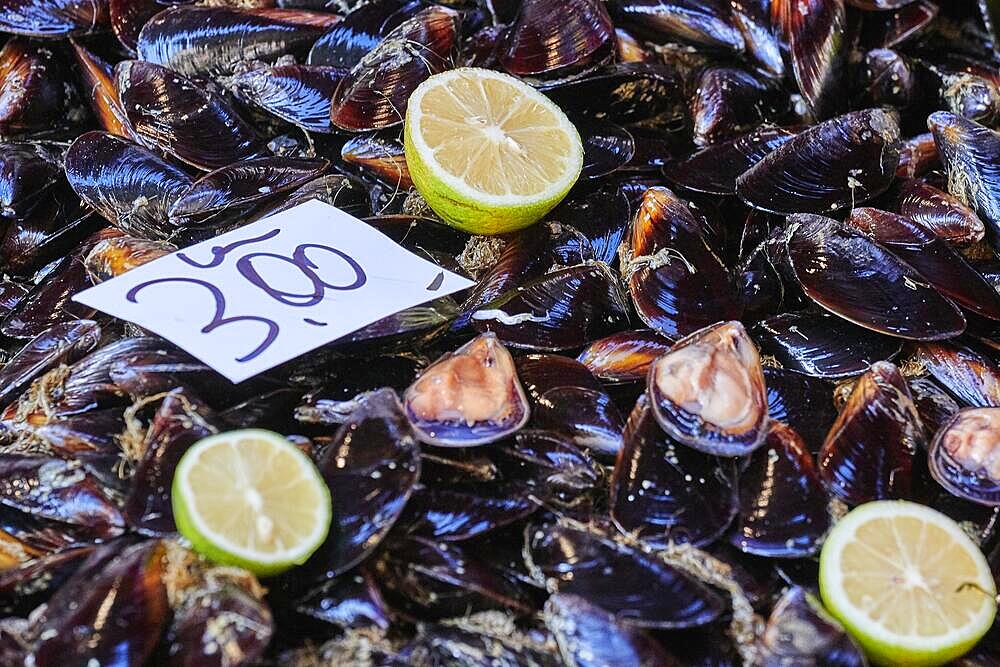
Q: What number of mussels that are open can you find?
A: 3